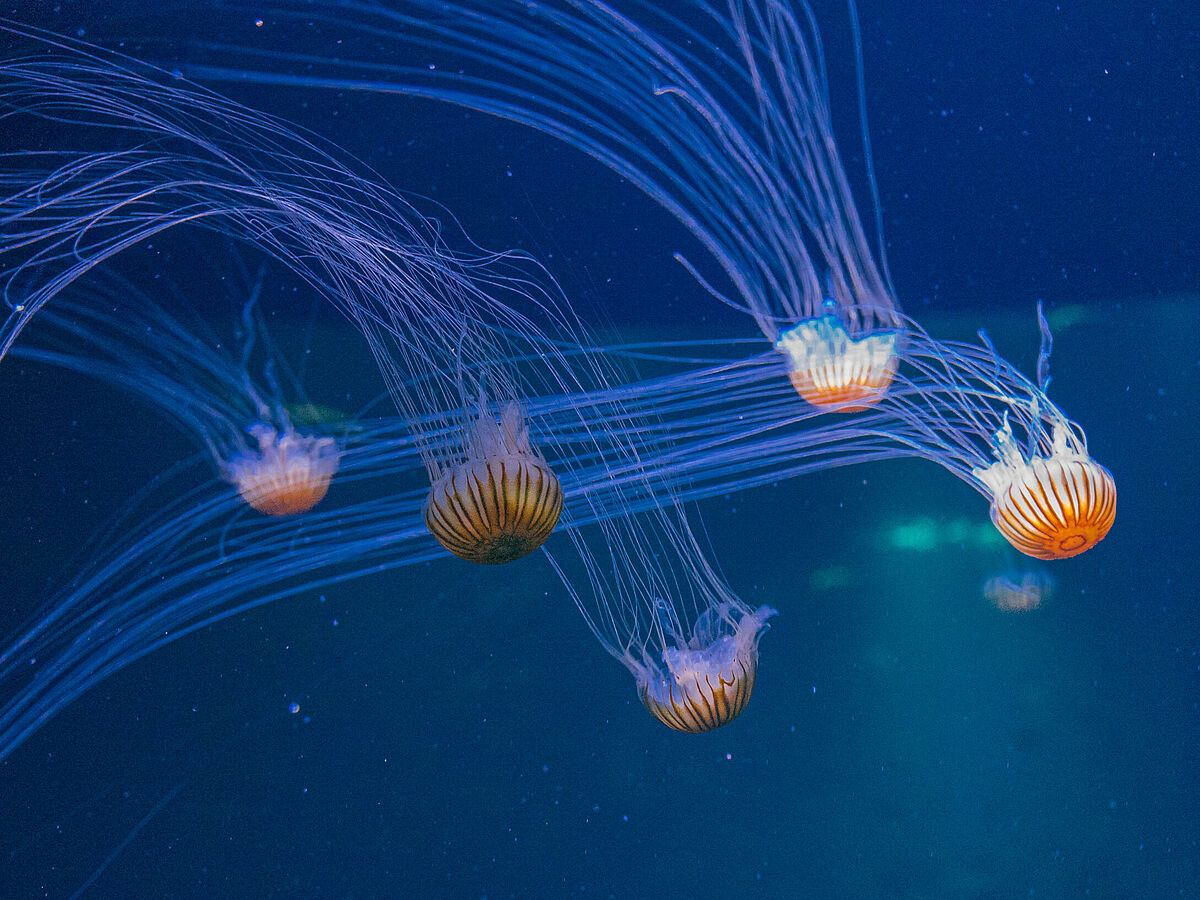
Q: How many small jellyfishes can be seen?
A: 1